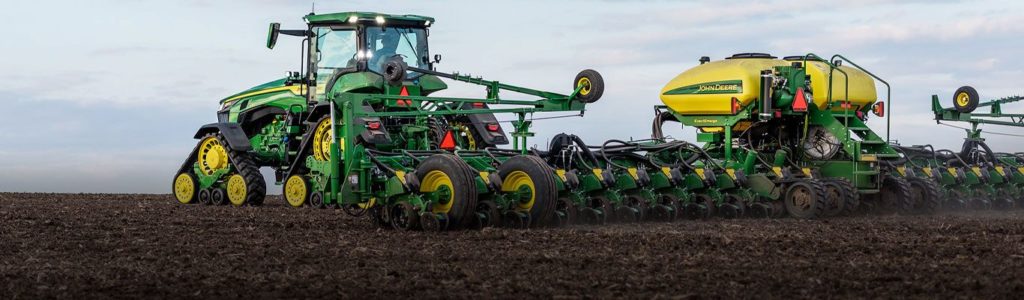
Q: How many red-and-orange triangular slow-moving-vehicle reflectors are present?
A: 3